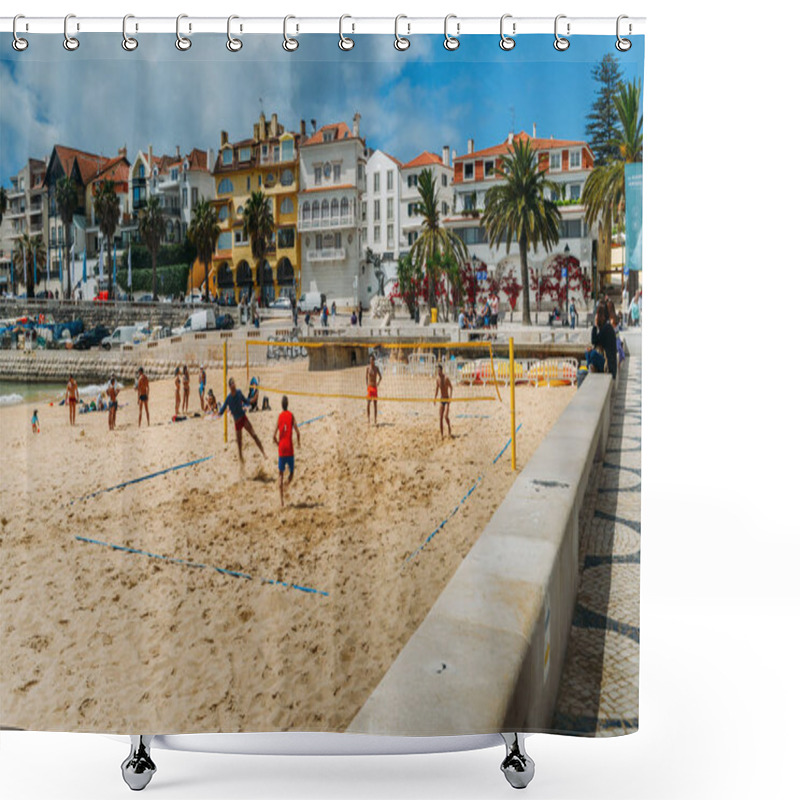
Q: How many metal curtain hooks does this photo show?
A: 12